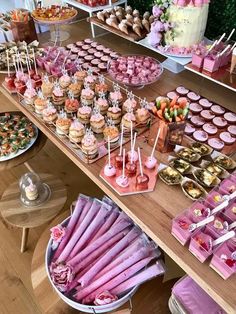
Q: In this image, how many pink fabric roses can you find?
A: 3